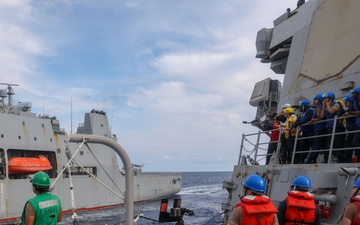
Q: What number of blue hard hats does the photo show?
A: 8